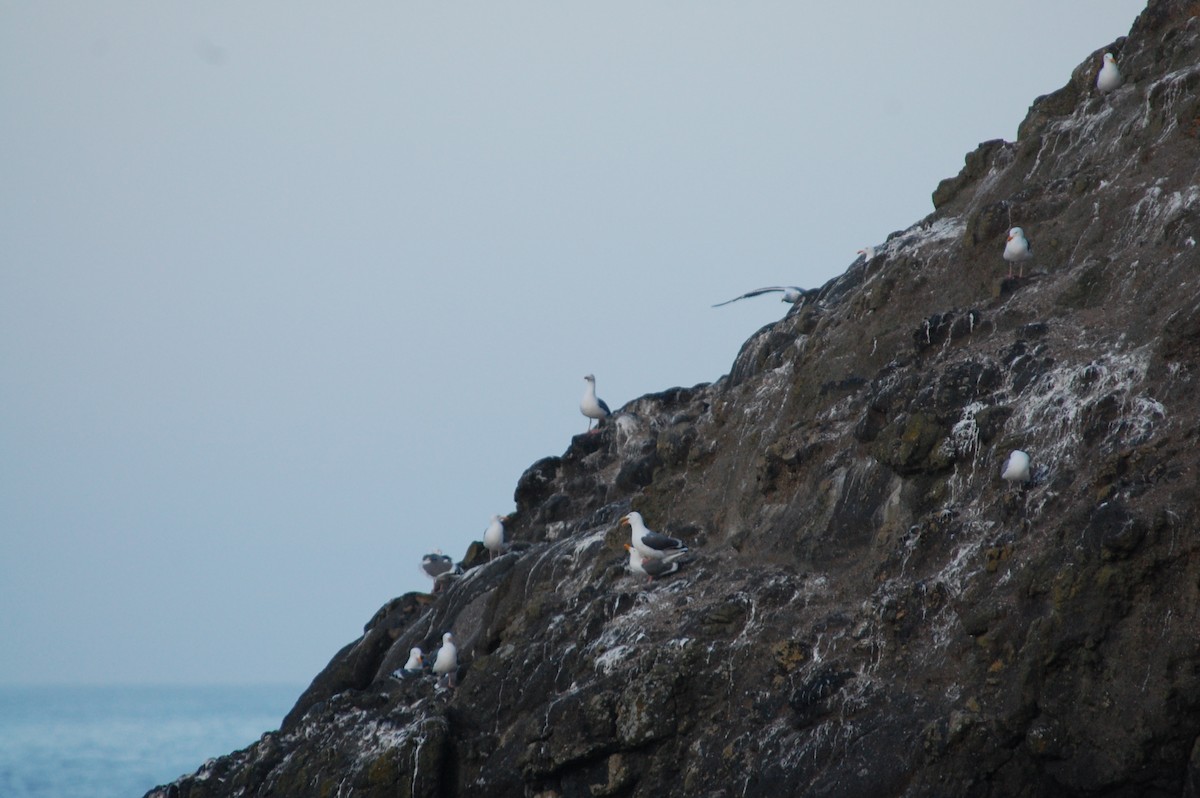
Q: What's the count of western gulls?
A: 12